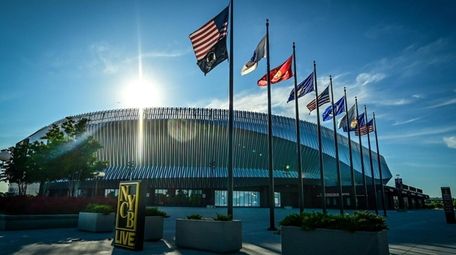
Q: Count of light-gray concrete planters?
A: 4